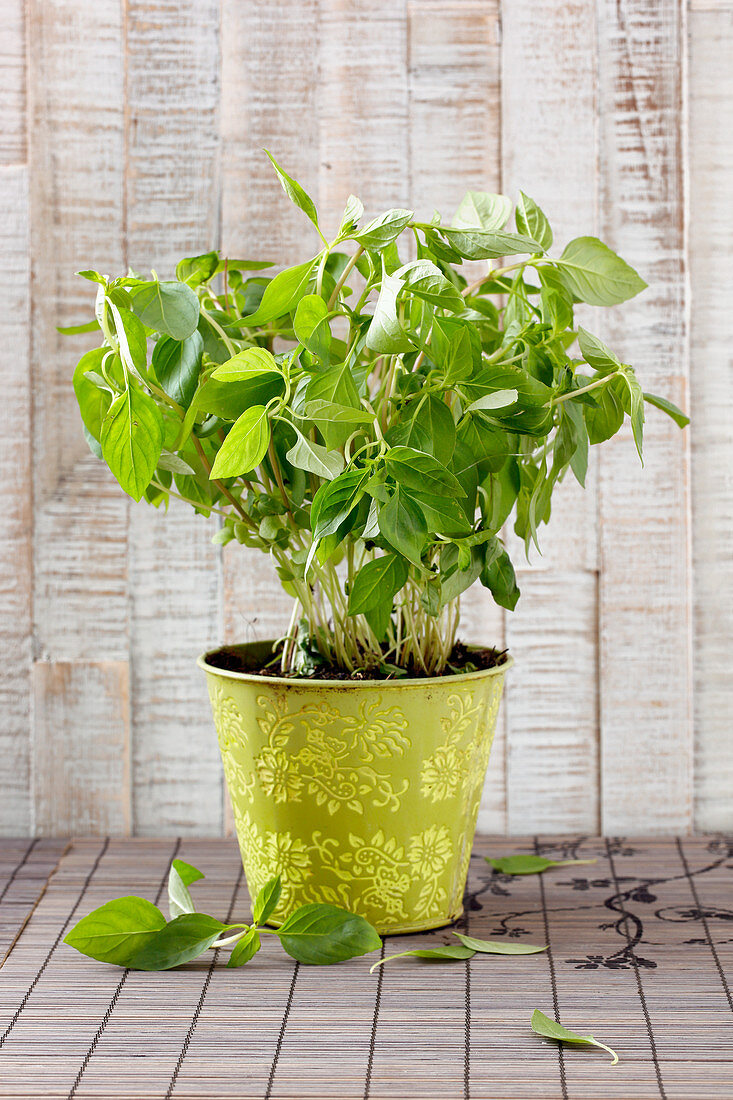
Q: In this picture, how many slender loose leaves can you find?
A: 4